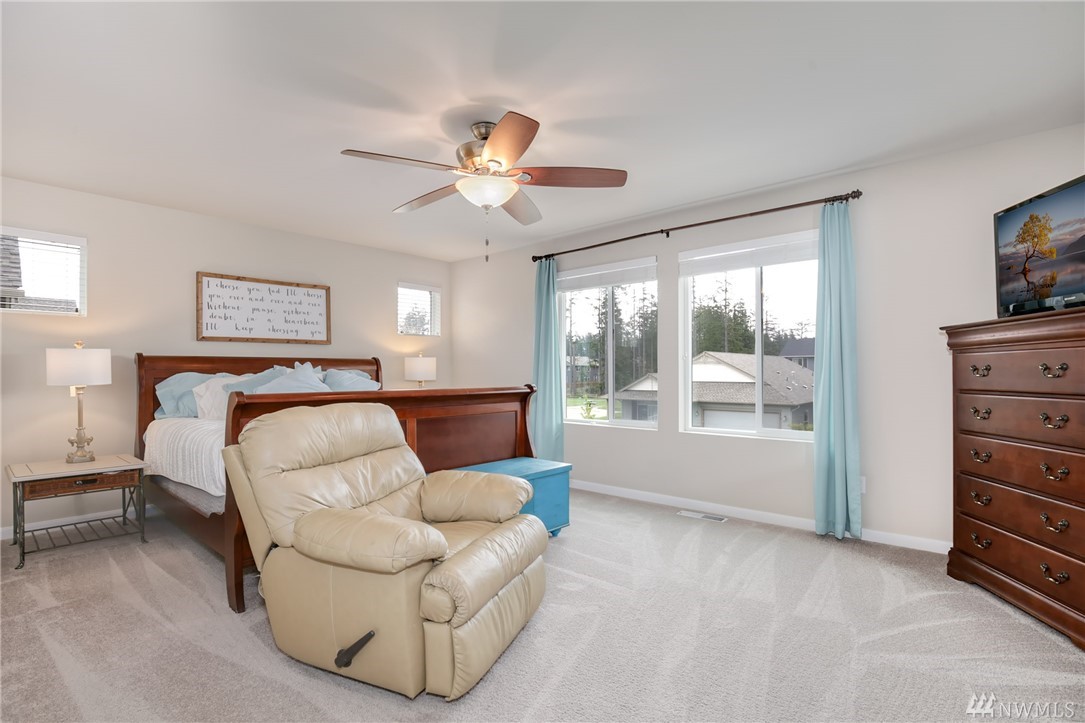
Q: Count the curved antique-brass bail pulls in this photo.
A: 10